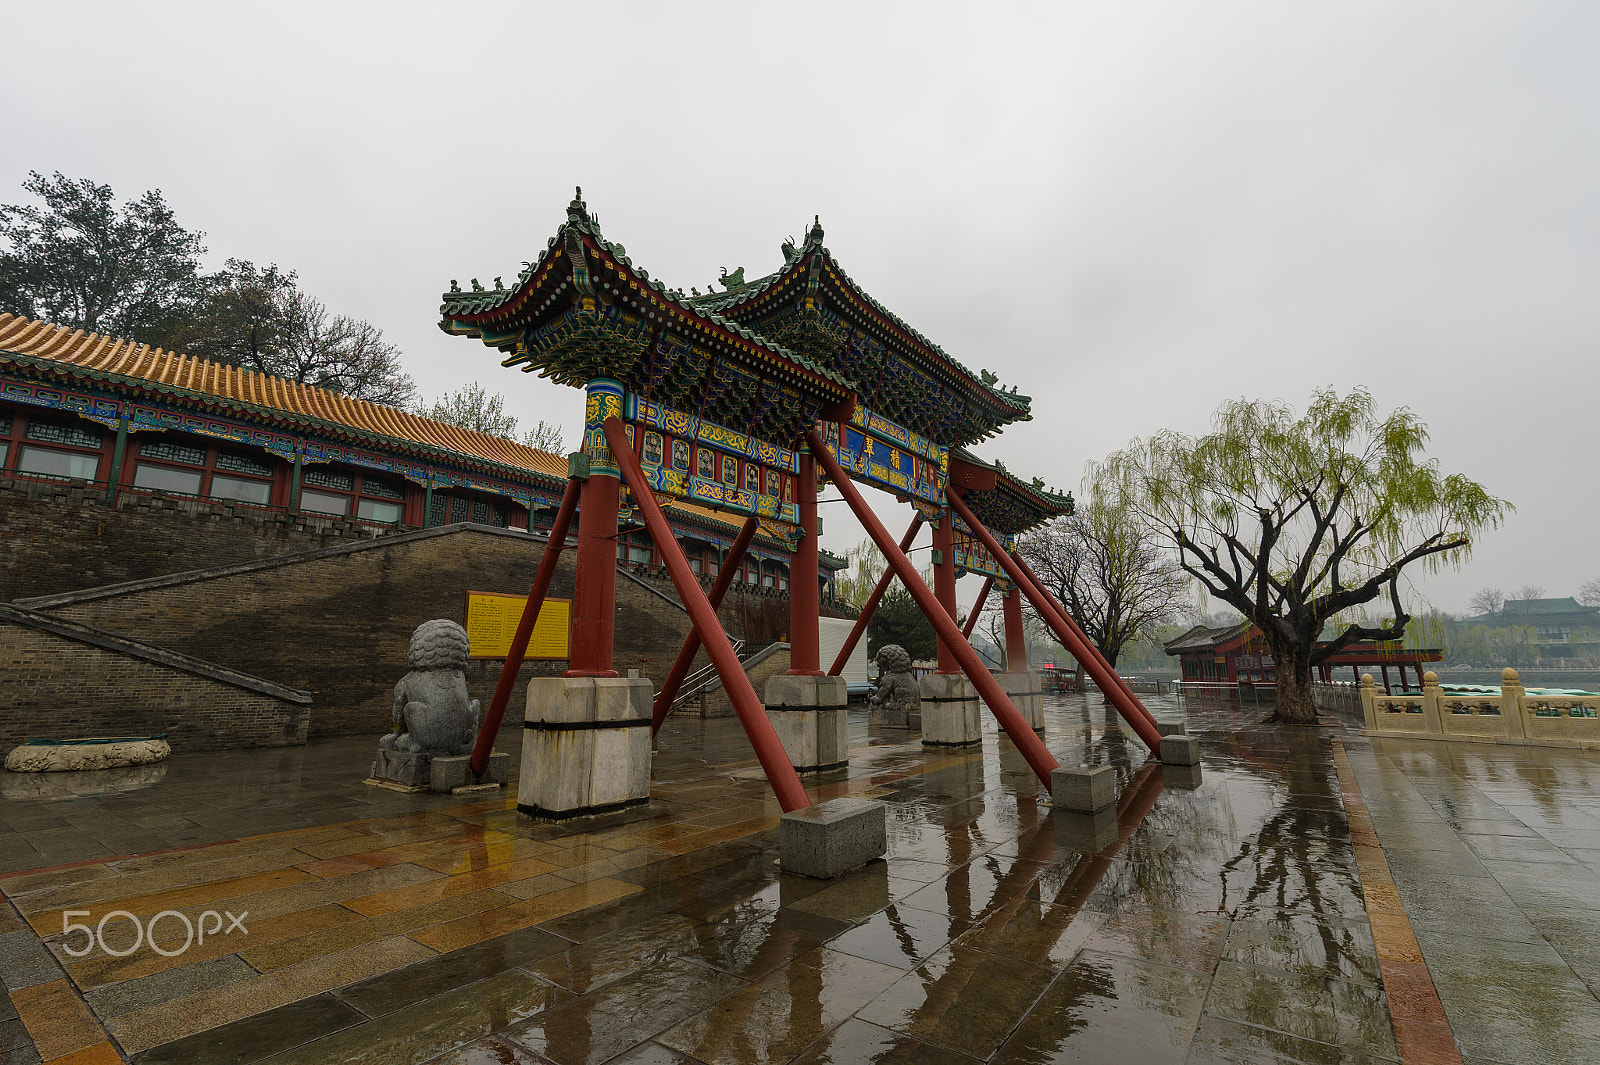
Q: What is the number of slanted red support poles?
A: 8